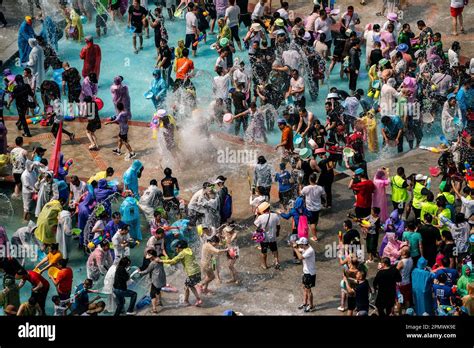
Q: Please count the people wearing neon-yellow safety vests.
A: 5